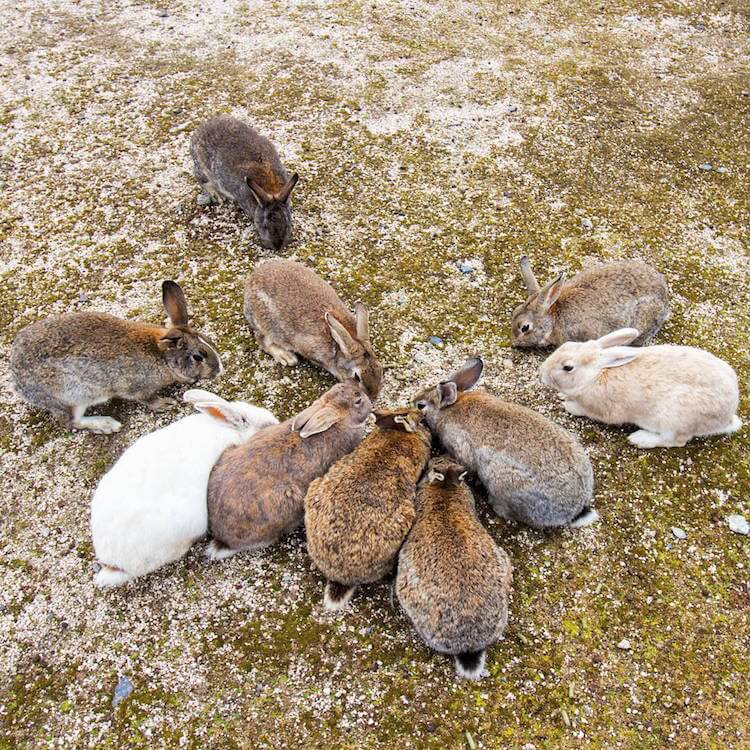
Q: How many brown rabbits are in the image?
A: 8